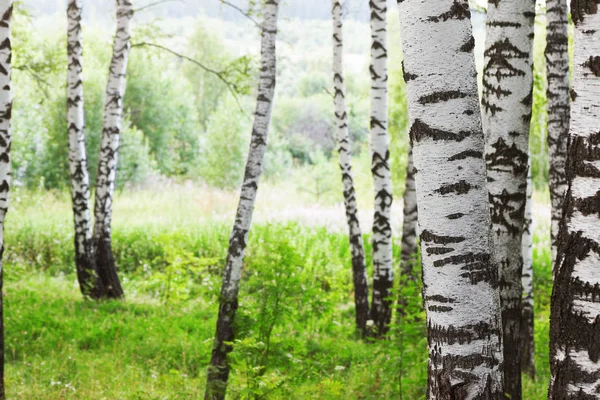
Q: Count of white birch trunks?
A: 12